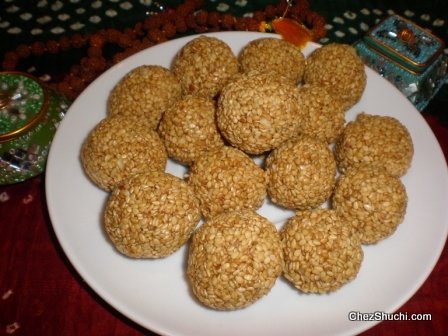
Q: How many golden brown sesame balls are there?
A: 15